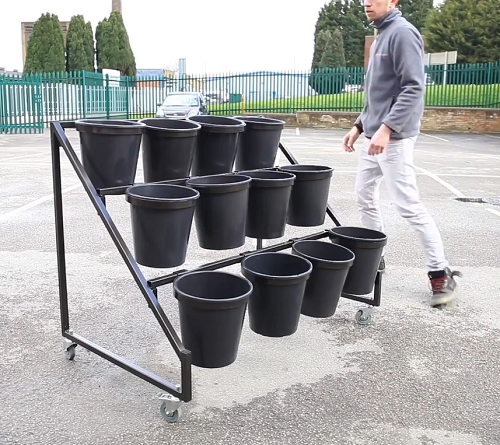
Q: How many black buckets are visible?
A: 12